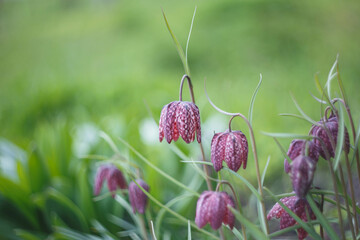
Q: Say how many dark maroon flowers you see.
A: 9